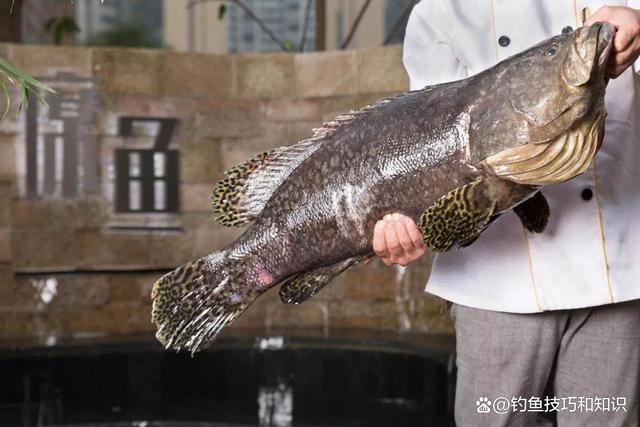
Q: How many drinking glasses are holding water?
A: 0